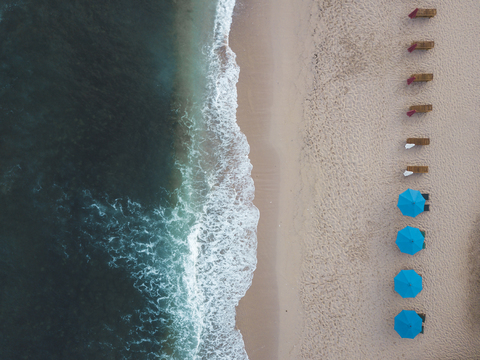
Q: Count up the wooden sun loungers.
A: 6